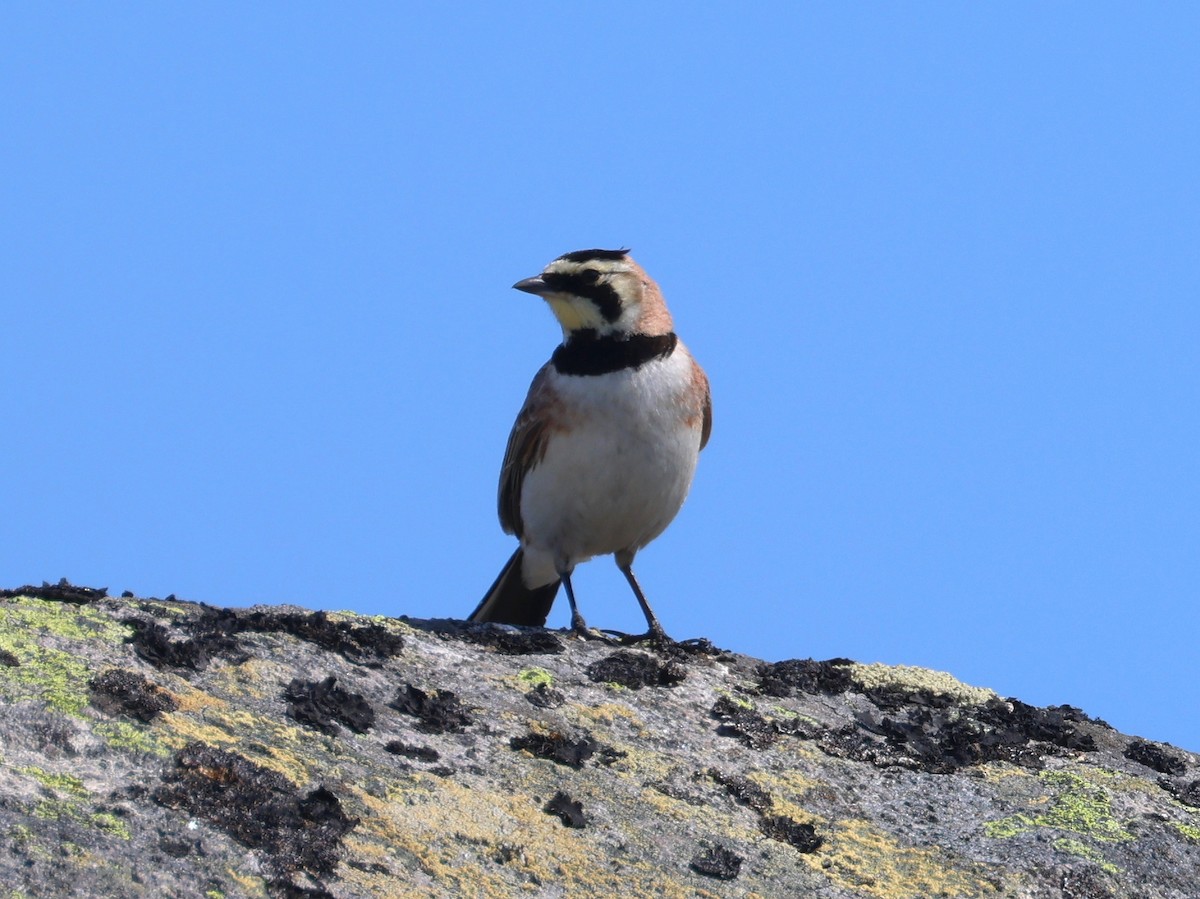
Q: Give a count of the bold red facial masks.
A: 0